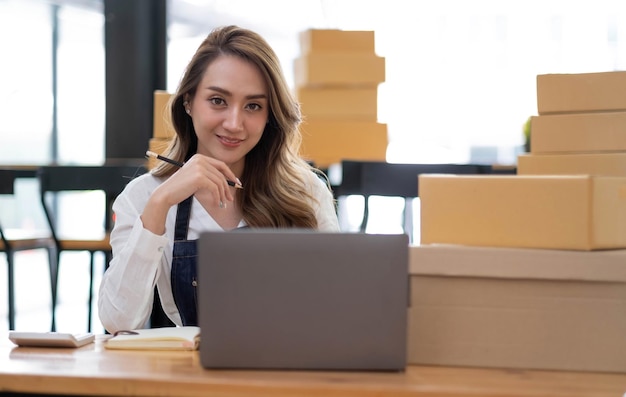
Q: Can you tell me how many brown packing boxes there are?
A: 11